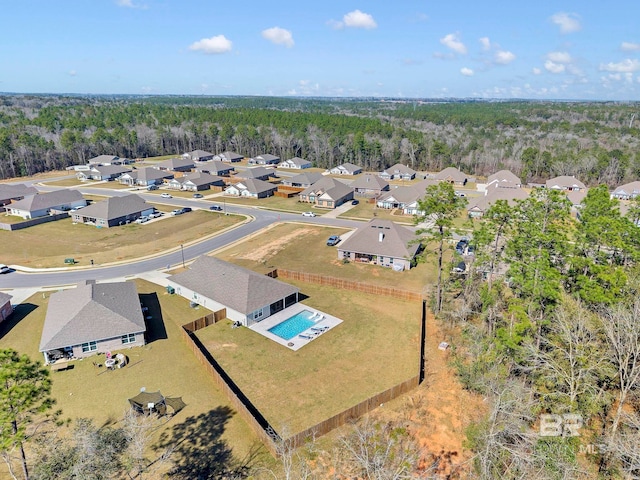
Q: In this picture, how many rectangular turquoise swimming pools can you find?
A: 1